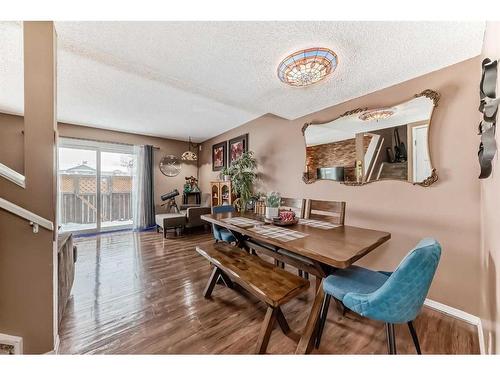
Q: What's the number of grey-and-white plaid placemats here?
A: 3